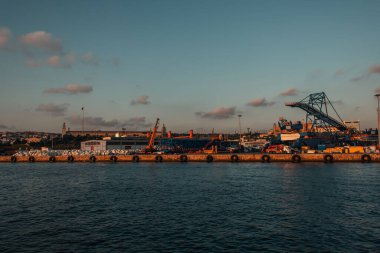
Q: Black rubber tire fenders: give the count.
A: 15